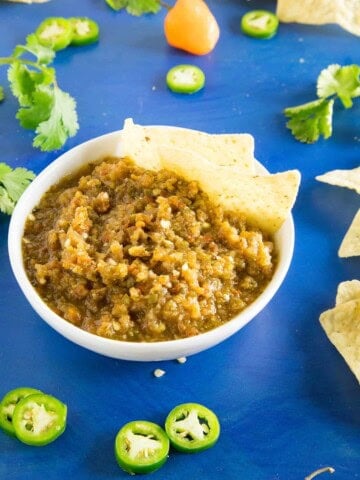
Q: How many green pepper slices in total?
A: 8